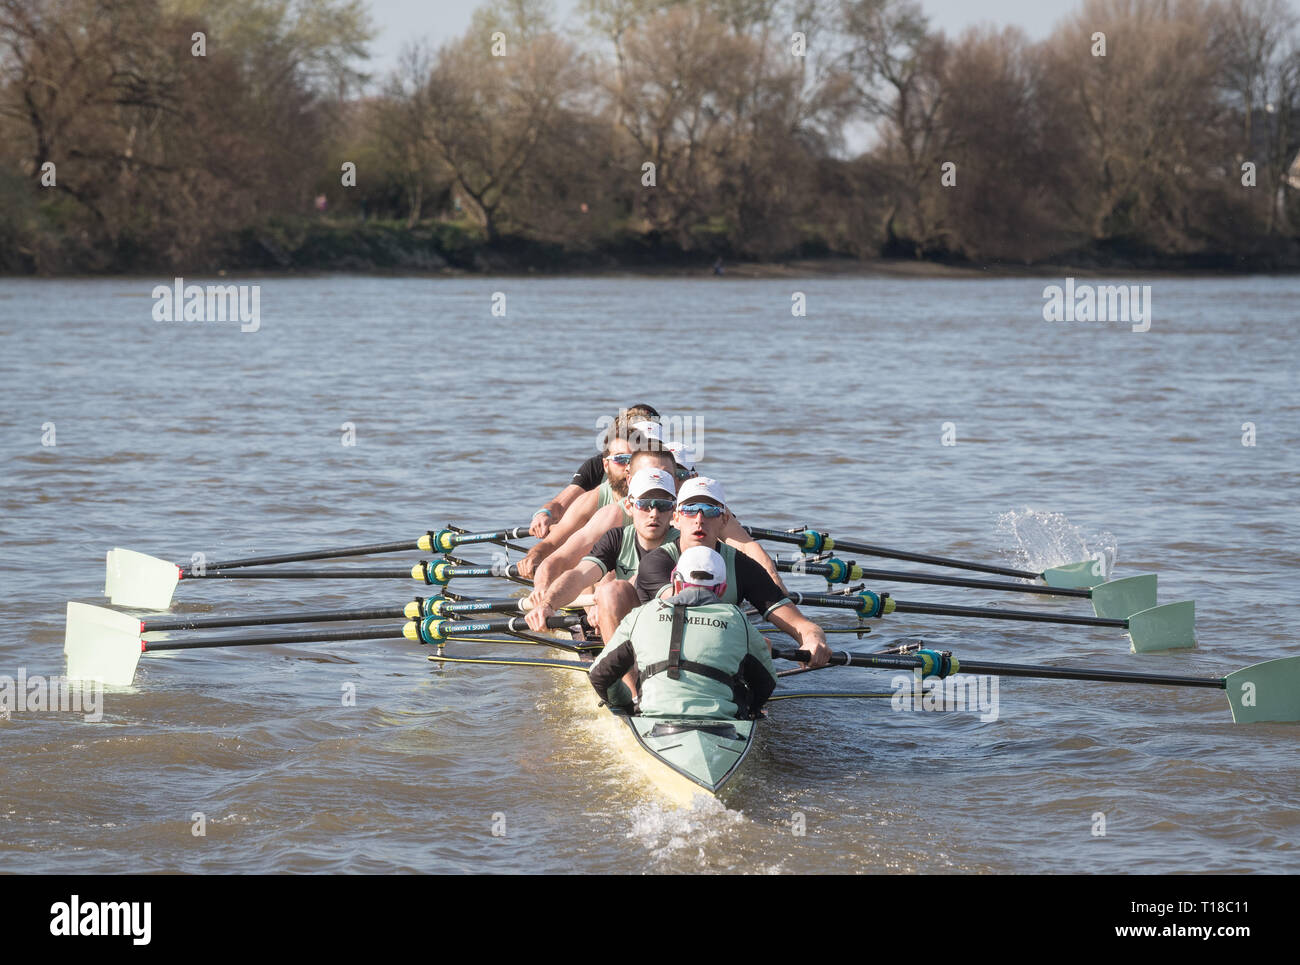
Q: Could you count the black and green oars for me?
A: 8